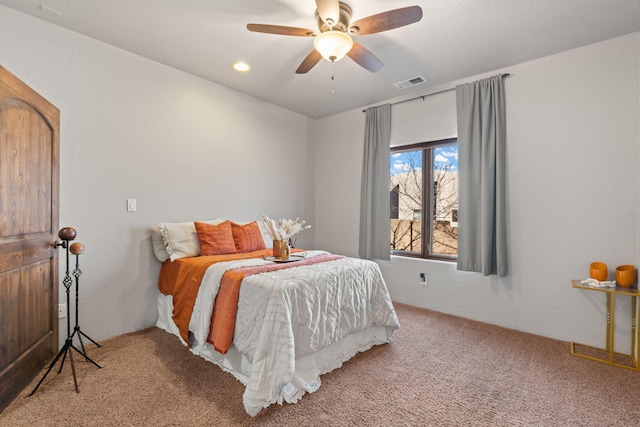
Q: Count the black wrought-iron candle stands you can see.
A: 2